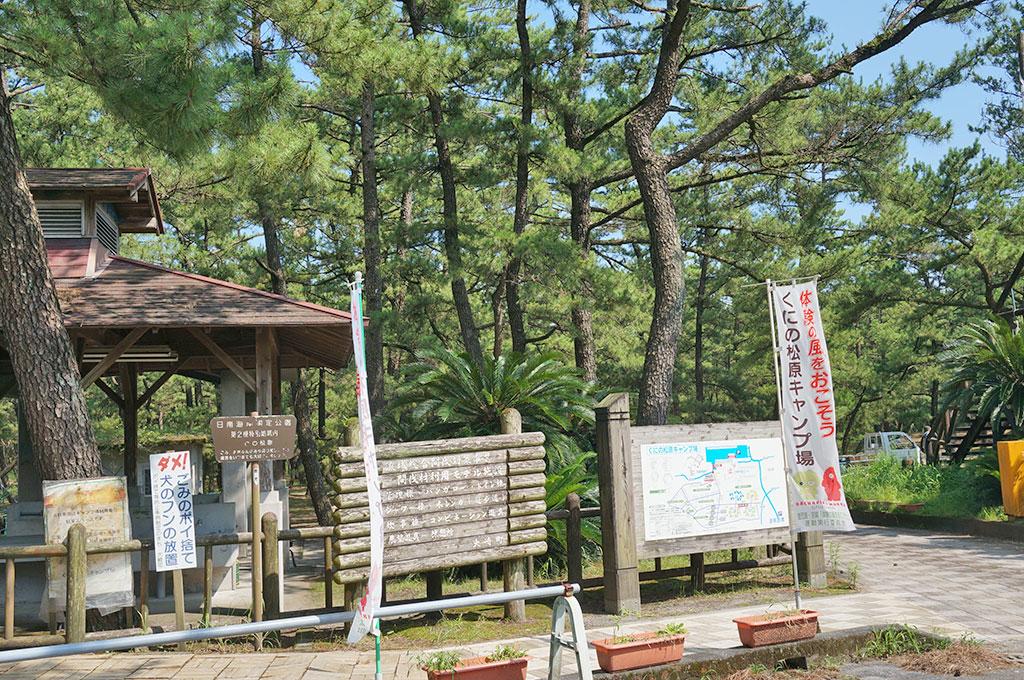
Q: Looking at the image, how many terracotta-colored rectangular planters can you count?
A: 3